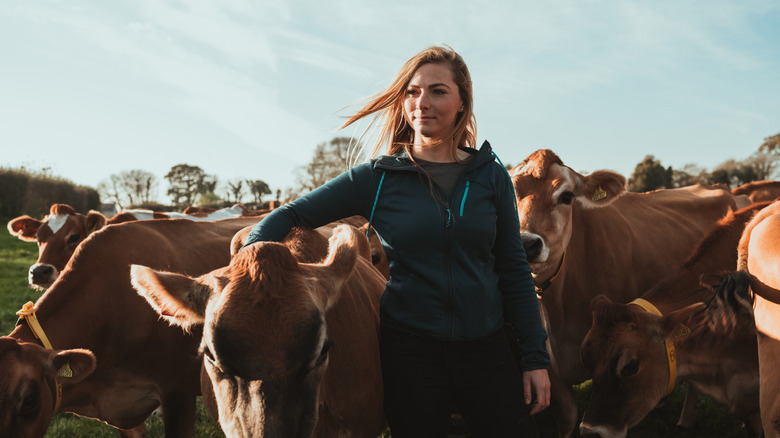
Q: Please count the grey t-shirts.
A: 1